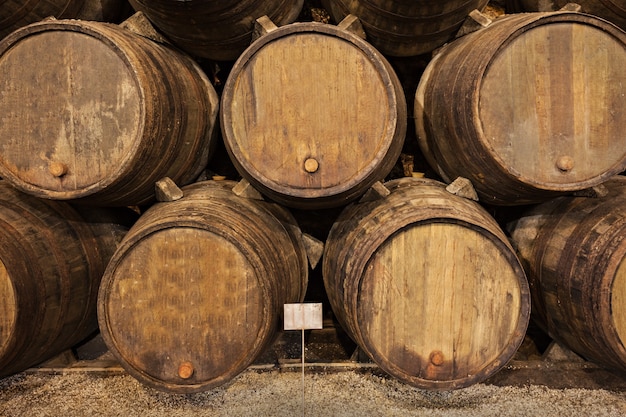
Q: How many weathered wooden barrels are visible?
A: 11